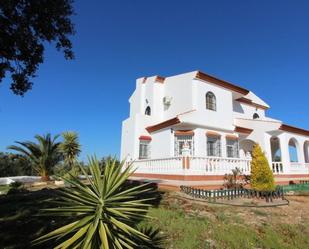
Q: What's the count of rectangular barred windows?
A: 4